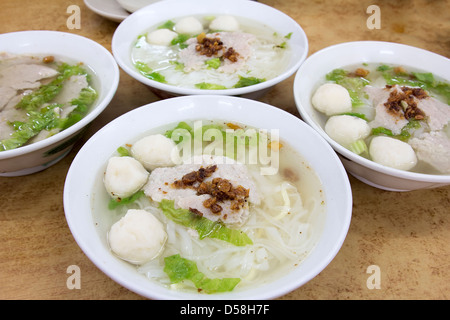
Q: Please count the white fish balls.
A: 9